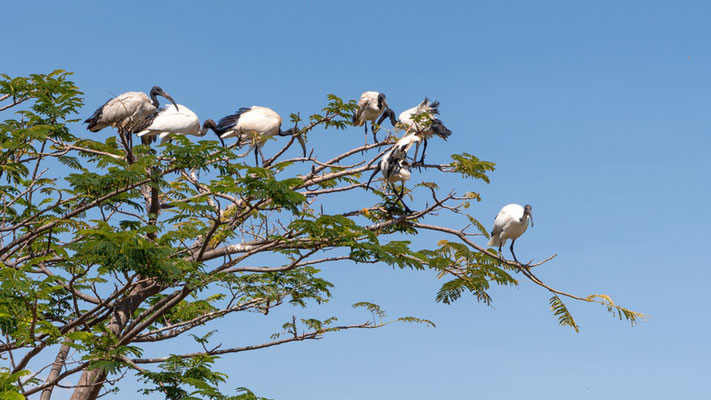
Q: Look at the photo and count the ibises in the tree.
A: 7